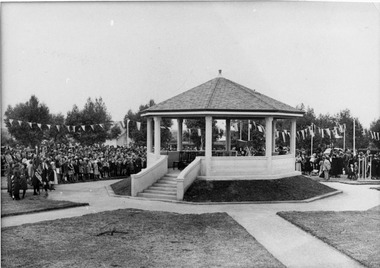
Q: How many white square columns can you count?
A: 8